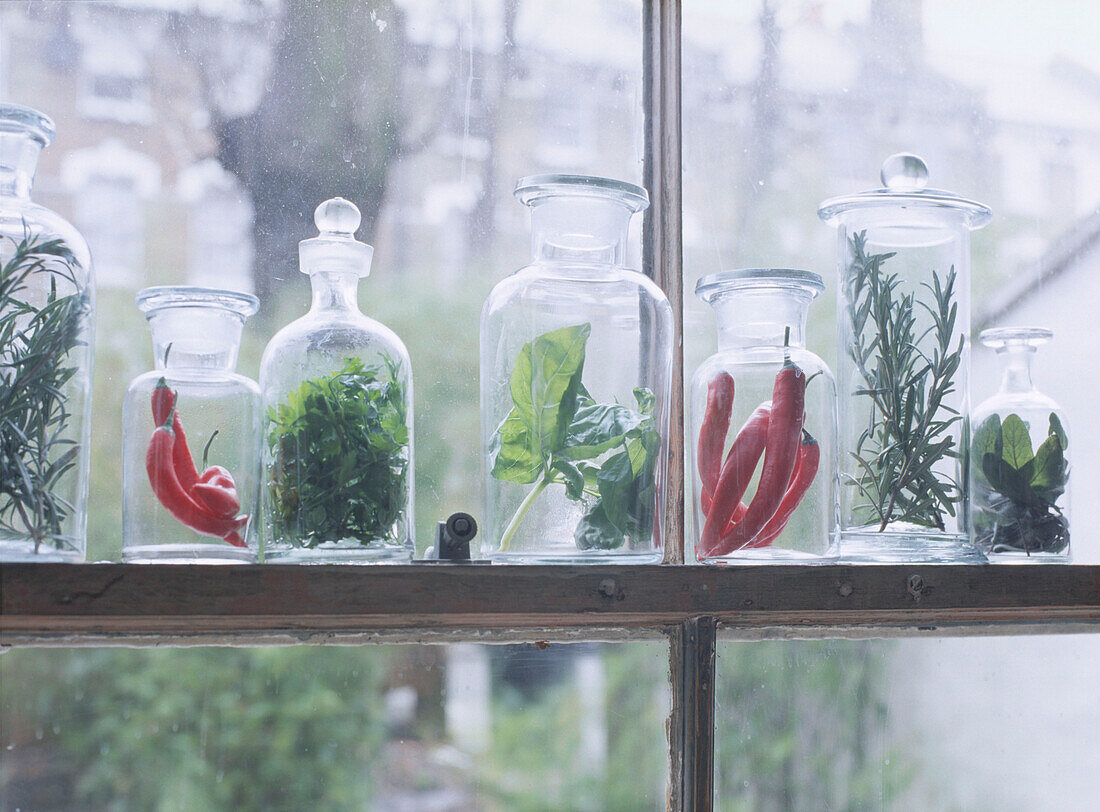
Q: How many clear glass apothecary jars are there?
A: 7